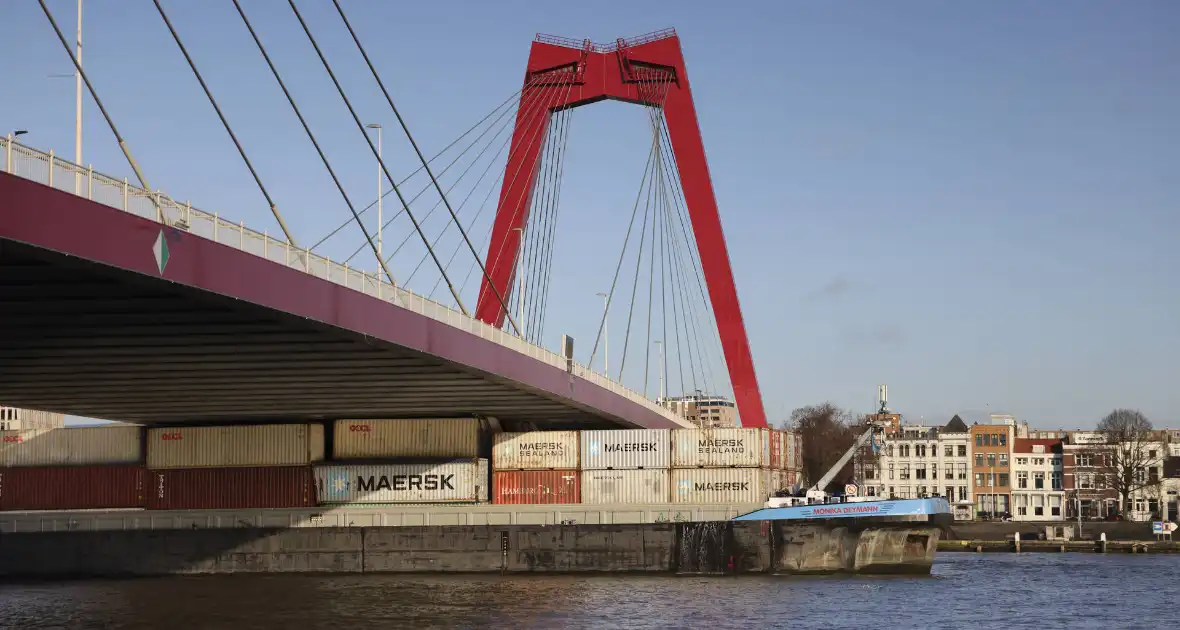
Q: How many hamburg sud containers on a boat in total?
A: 1